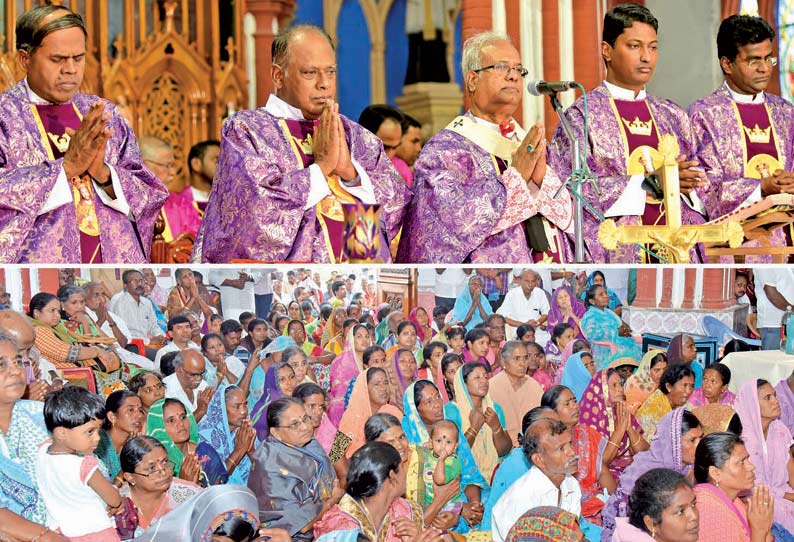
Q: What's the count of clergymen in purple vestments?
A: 5